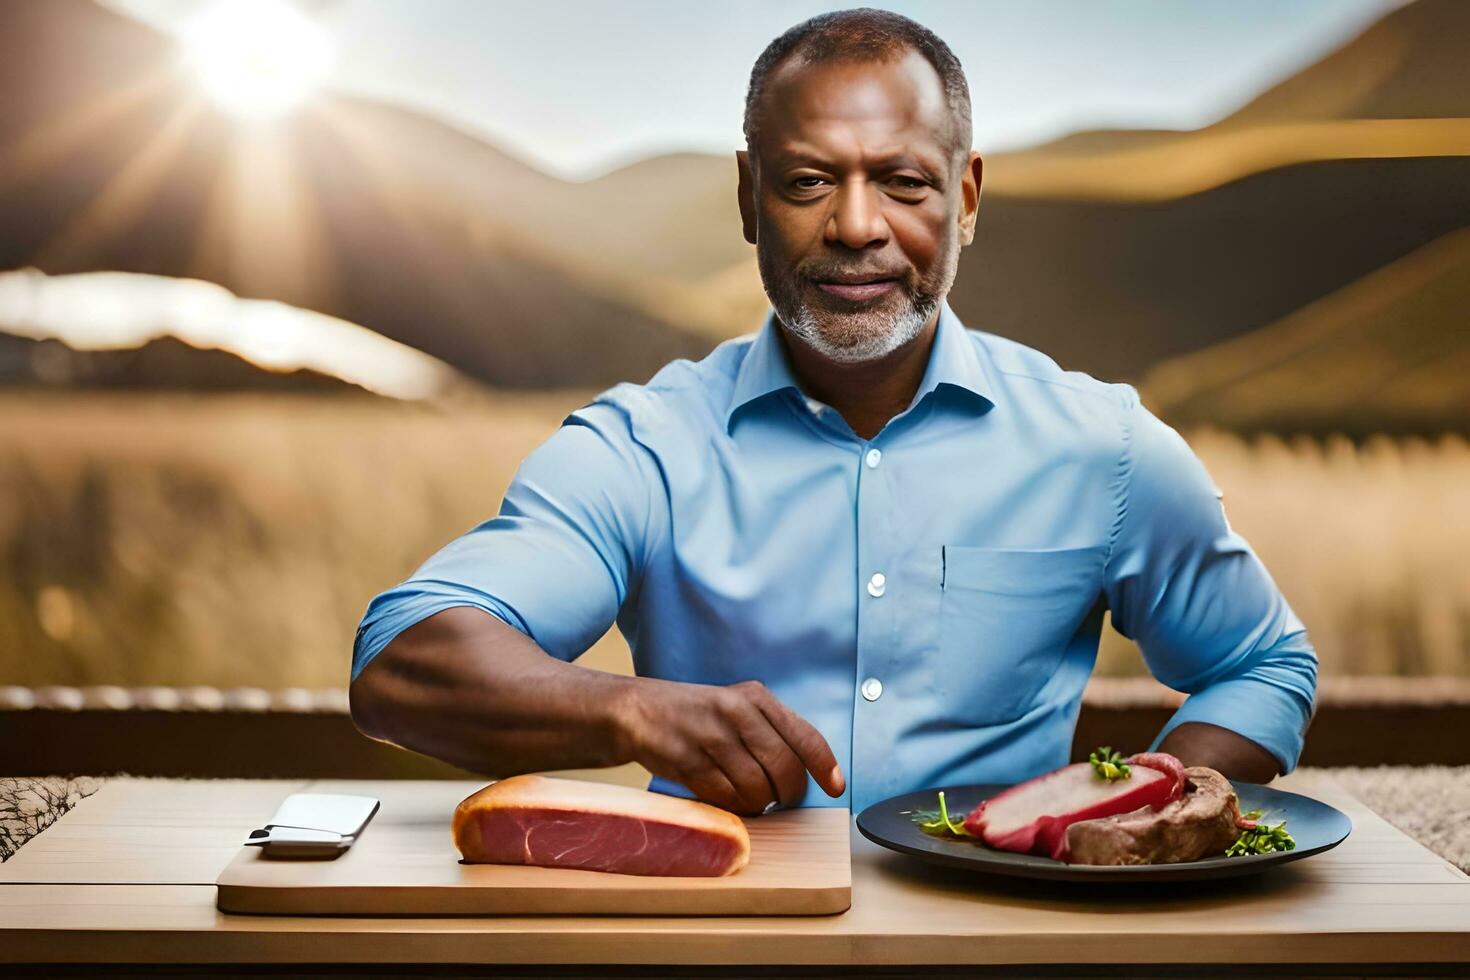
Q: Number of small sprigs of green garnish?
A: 3